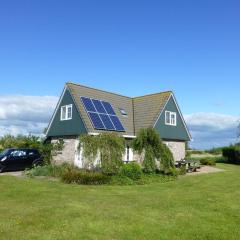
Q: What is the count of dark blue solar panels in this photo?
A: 6